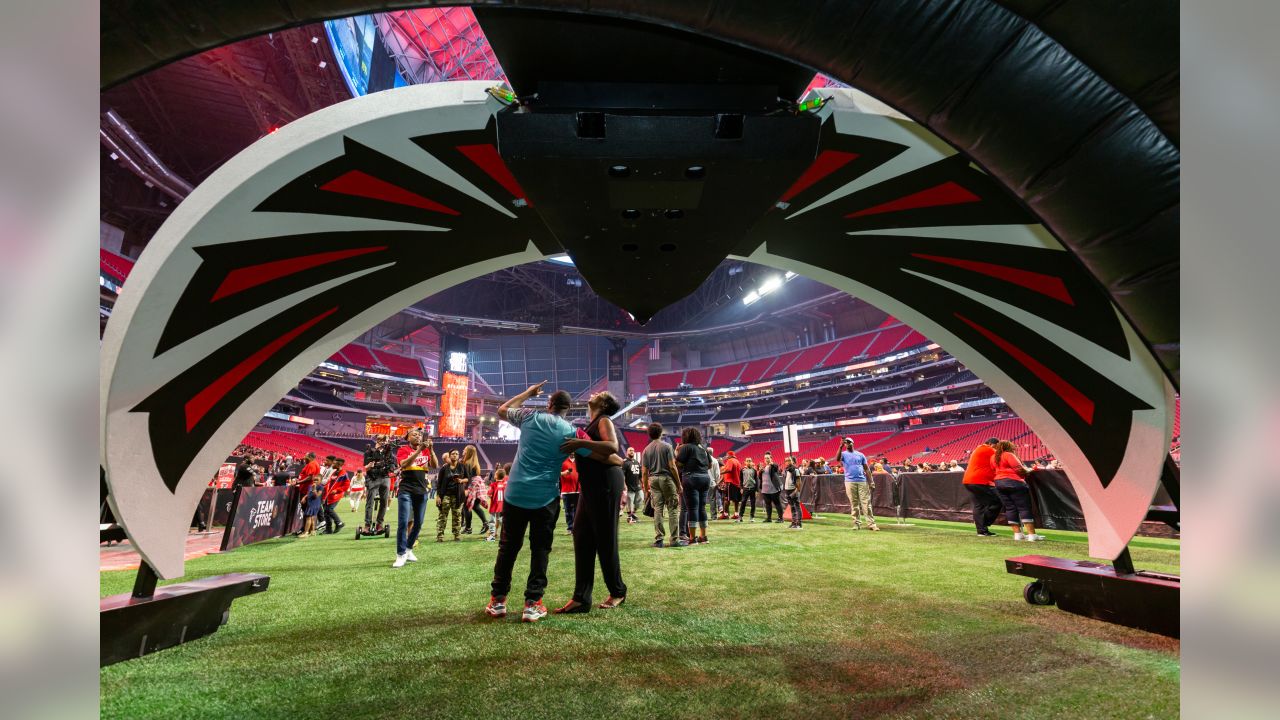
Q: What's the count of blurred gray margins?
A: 2